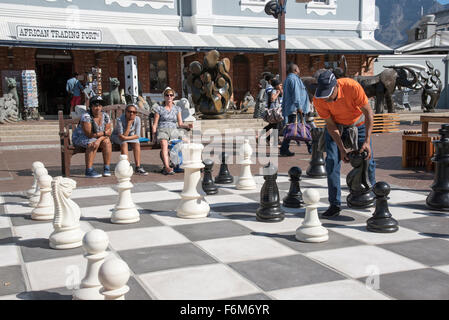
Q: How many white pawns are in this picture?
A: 6